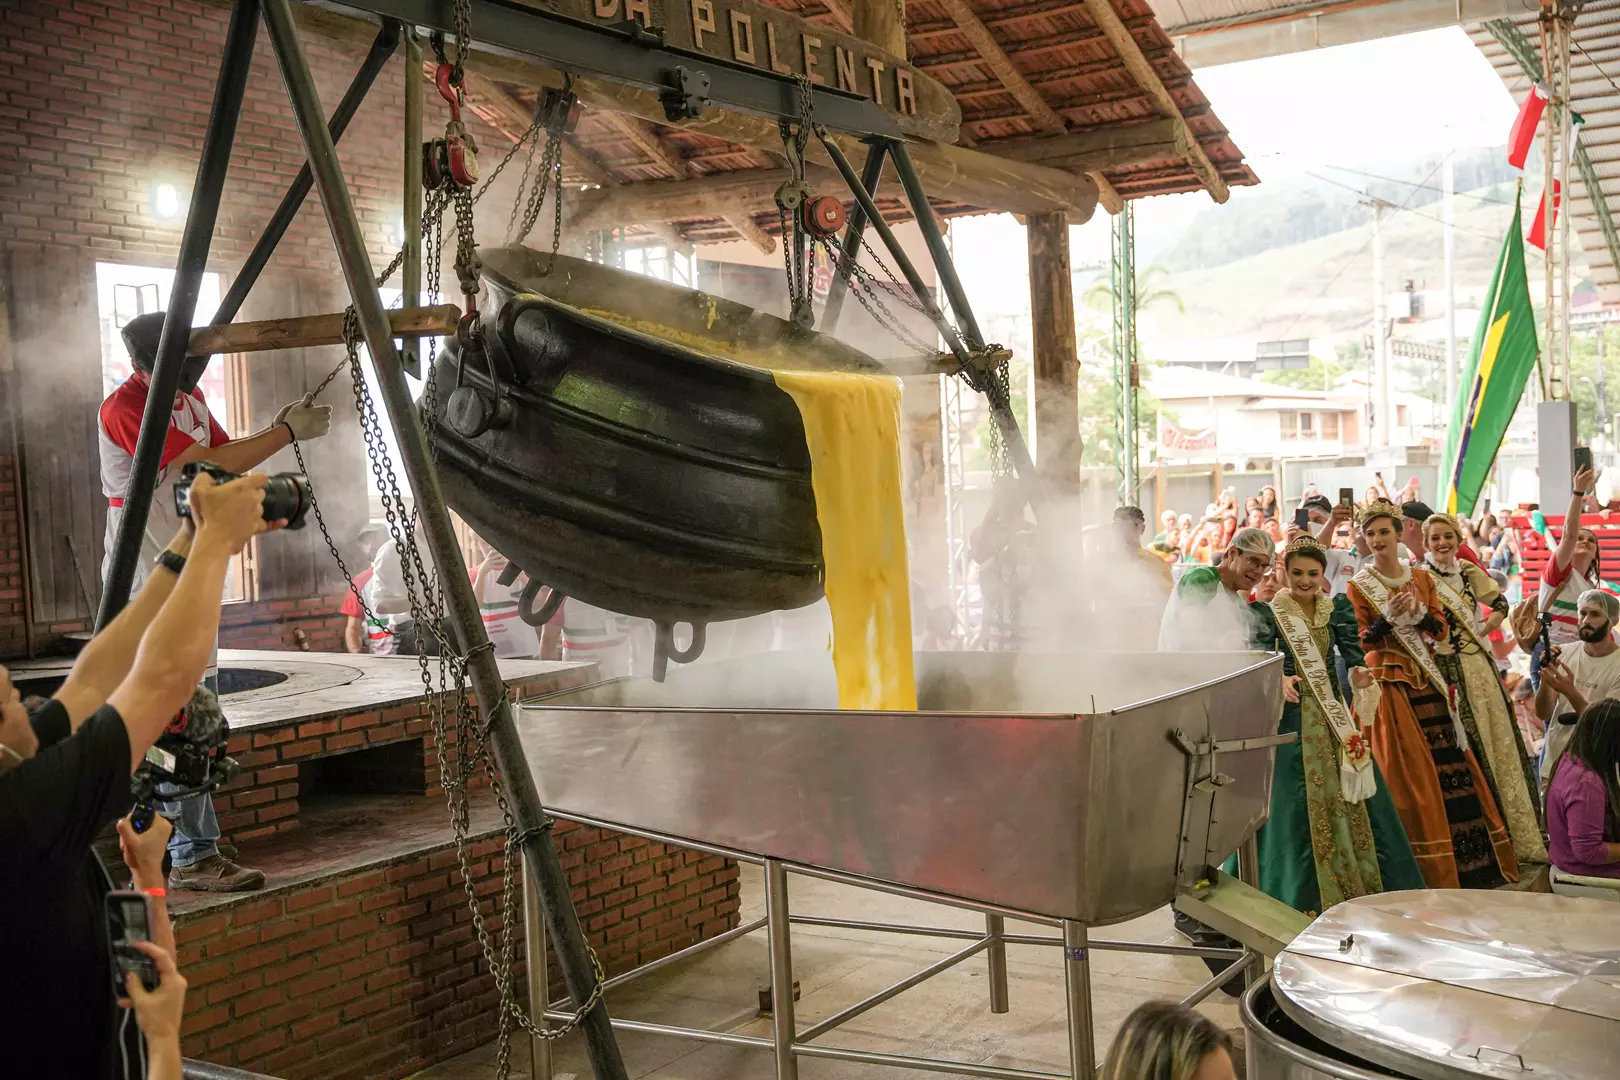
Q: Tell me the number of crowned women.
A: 3